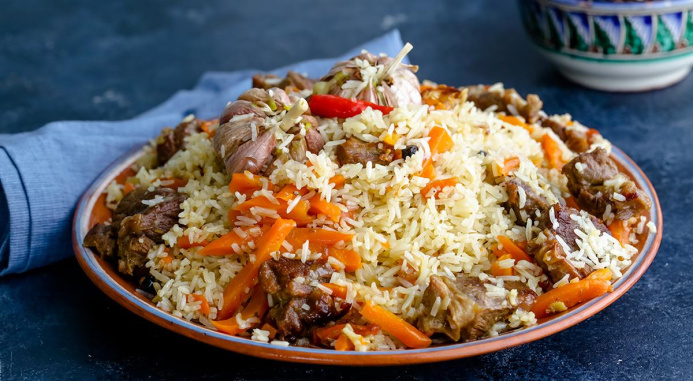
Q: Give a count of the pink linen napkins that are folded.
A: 0